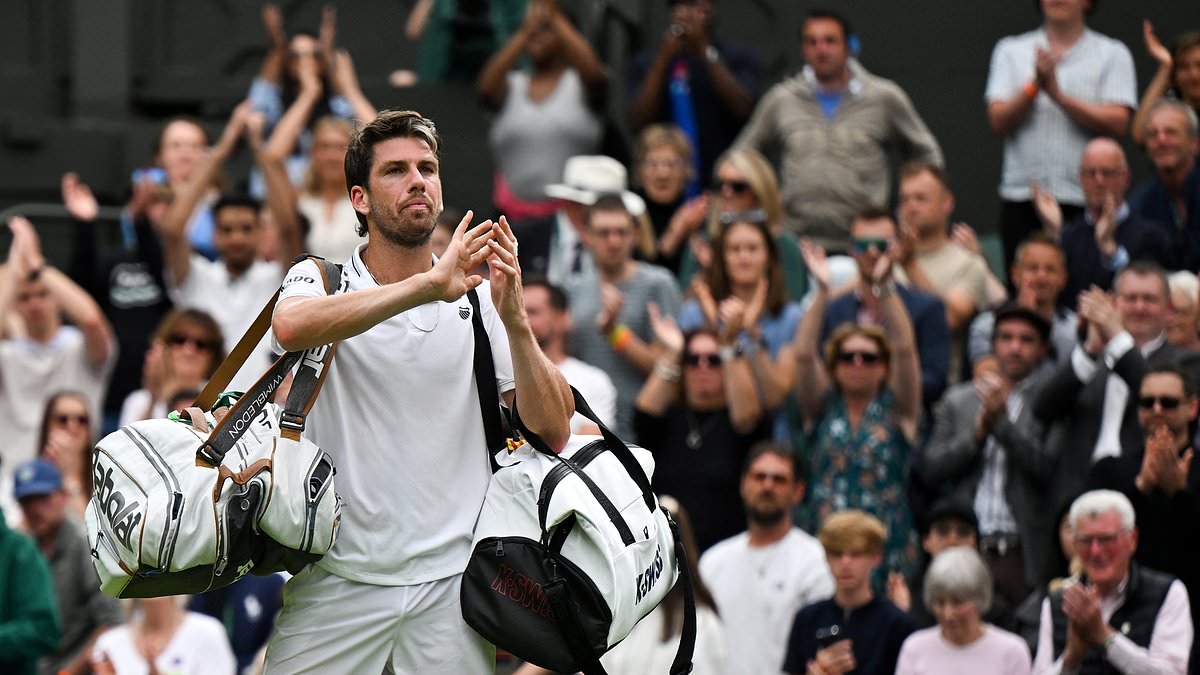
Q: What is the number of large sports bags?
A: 2